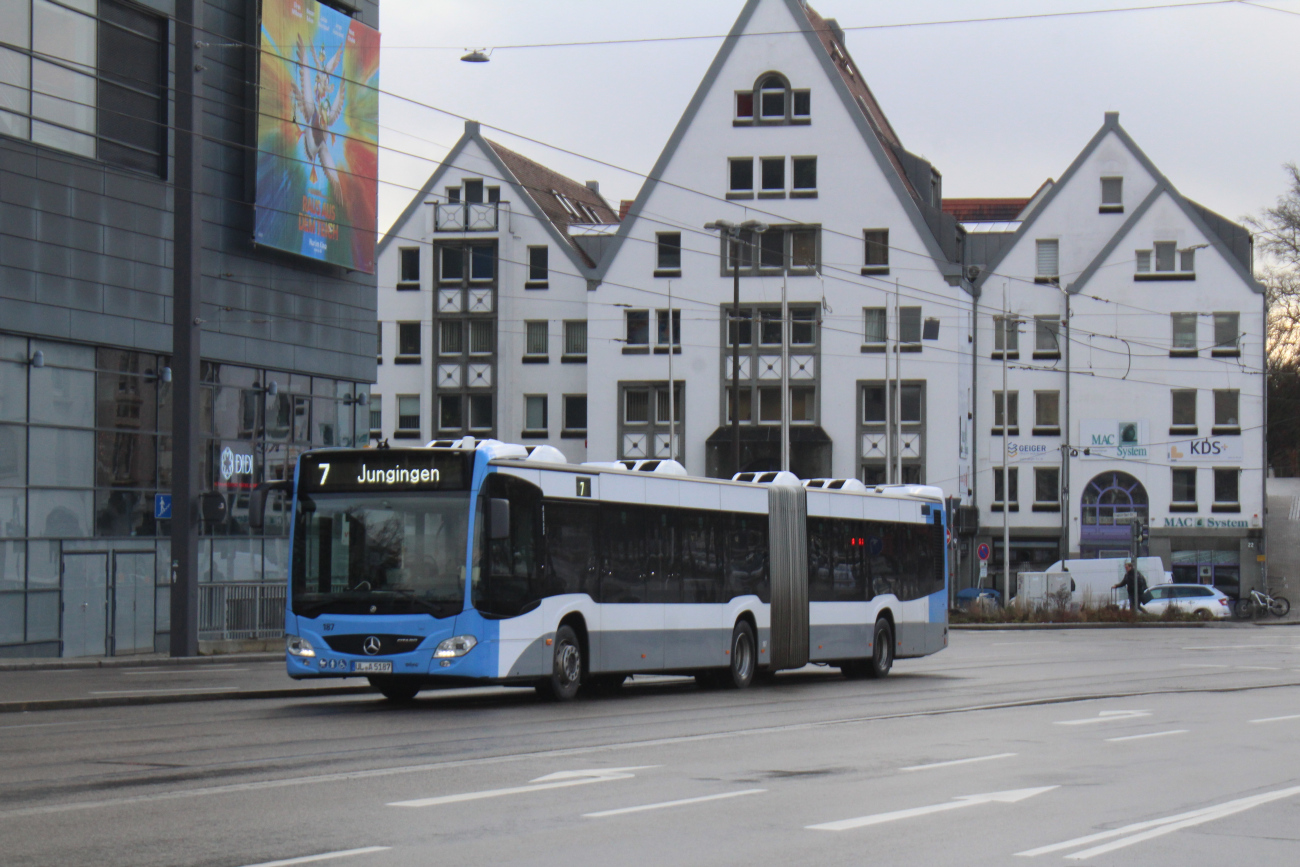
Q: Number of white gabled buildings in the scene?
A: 3